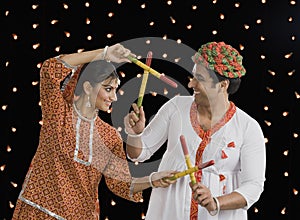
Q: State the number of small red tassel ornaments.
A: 4